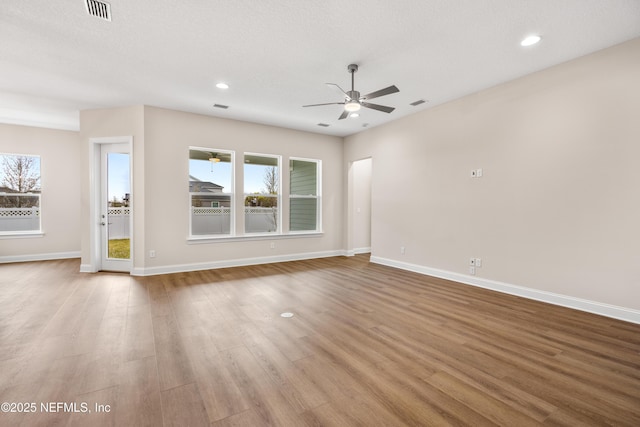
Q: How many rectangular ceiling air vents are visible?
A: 4